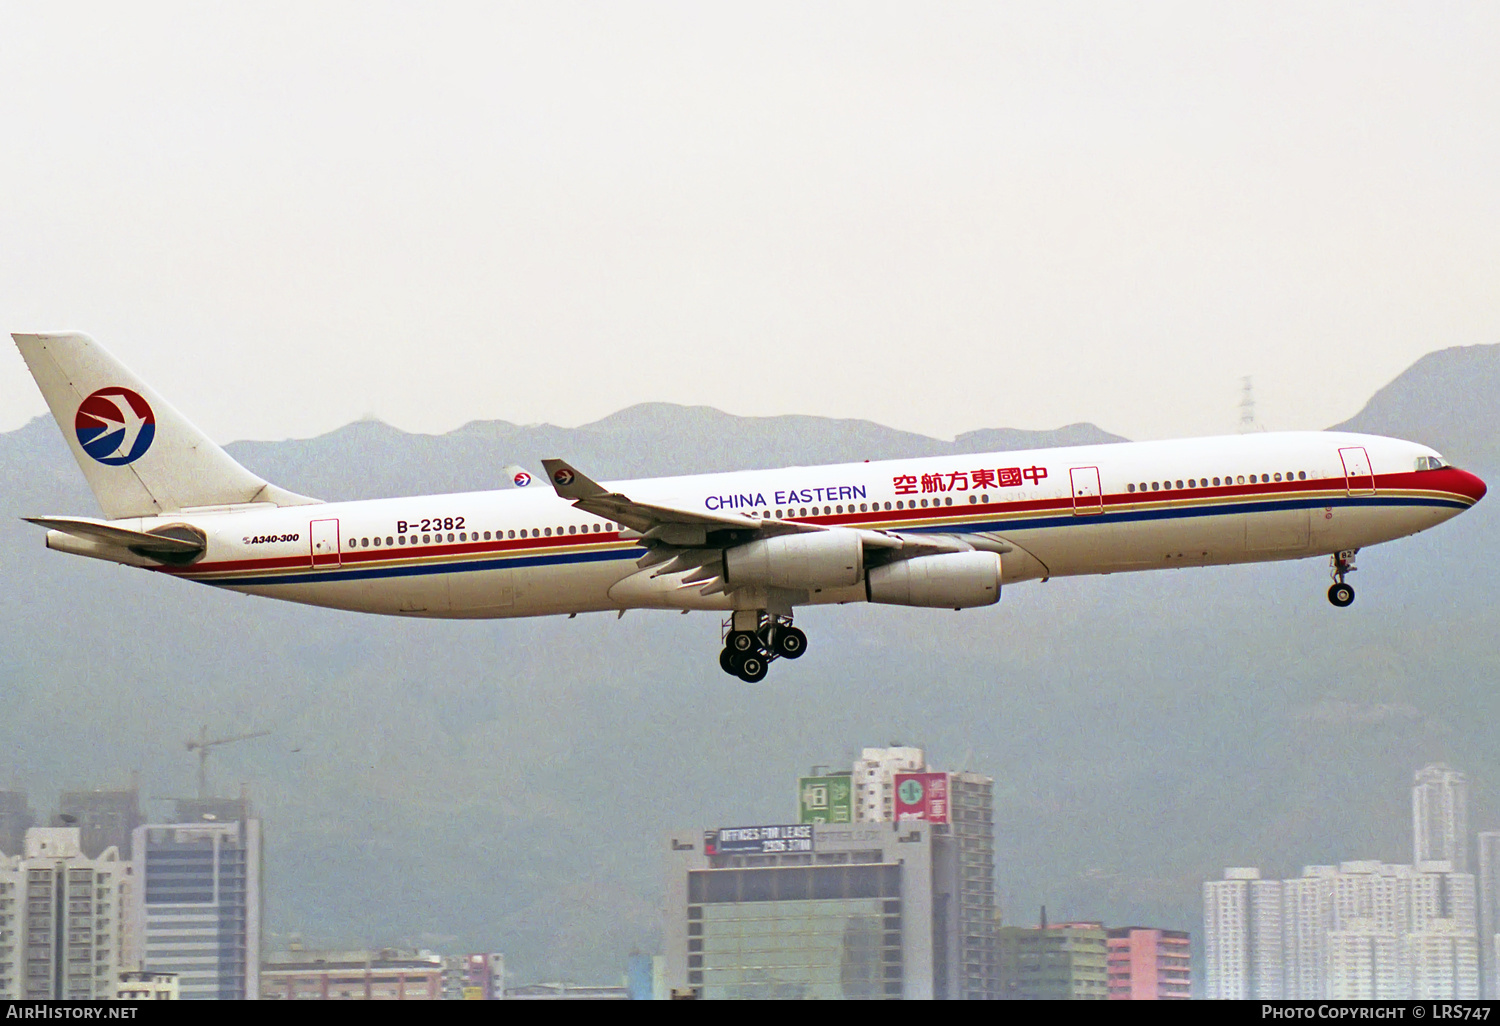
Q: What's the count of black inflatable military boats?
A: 0